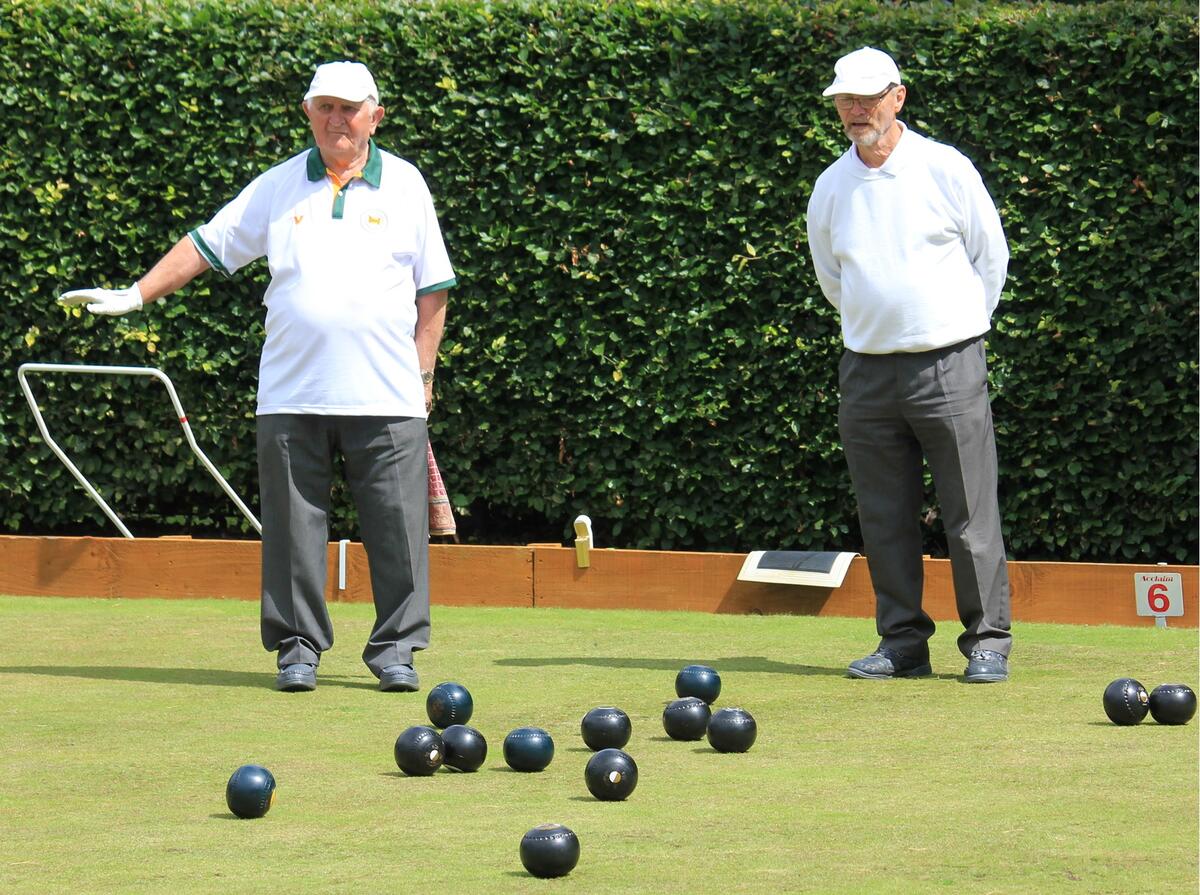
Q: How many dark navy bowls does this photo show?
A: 4